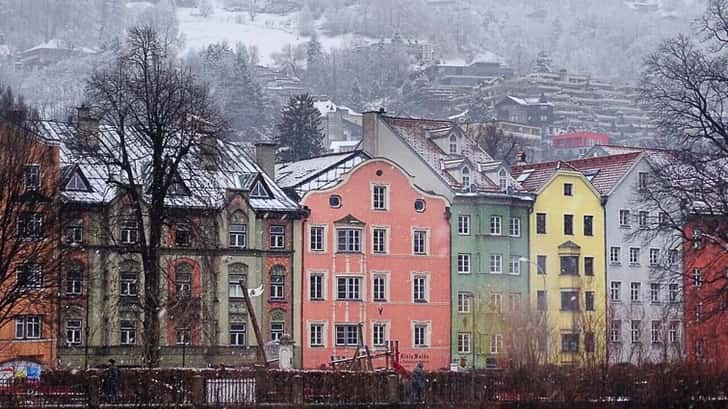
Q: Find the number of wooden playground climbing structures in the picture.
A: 1